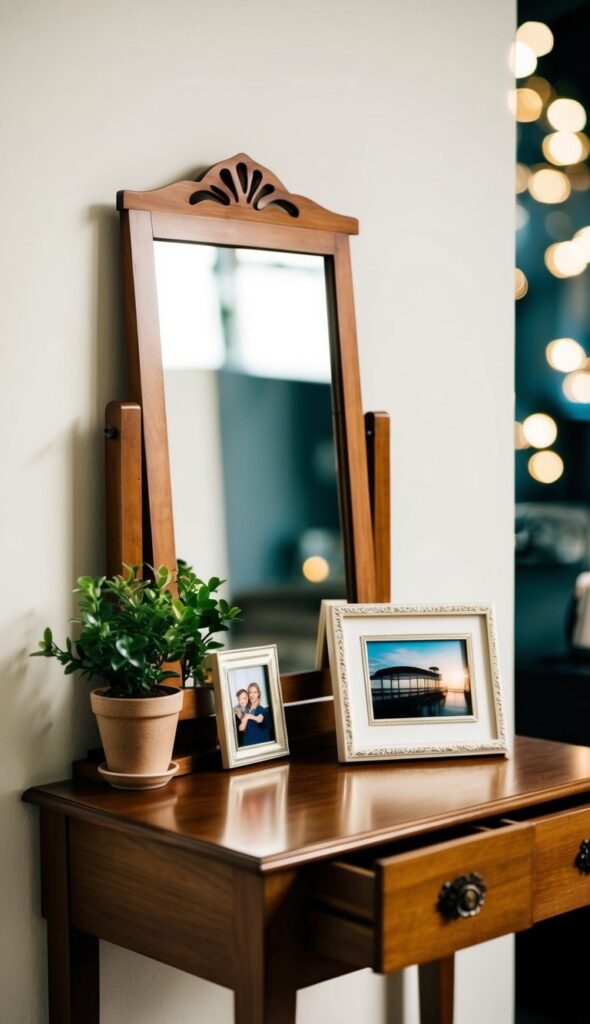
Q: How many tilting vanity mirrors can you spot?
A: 1